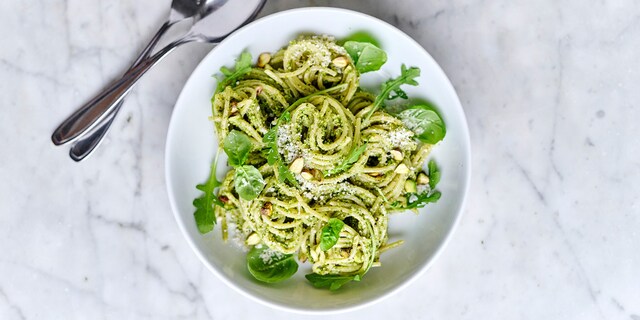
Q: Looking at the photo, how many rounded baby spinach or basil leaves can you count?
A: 6